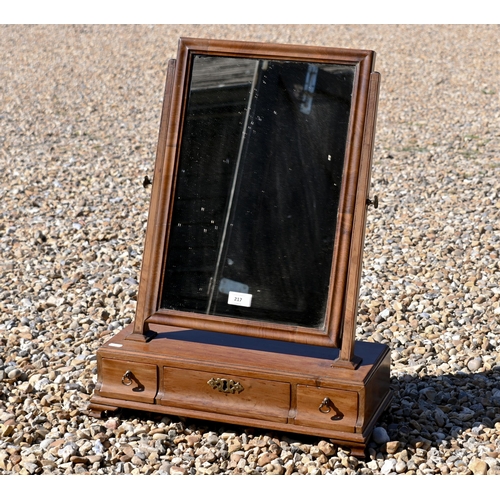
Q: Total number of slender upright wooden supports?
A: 2